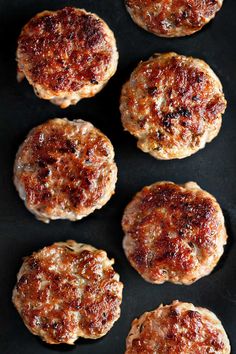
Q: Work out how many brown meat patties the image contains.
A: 7